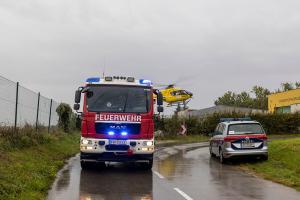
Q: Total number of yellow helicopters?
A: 1